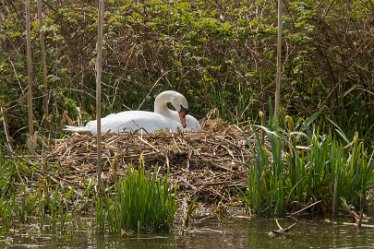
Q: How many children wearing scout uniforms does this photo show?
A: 0